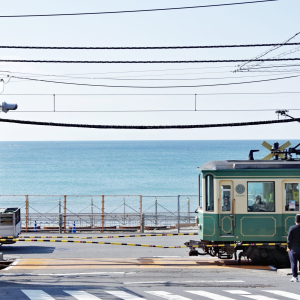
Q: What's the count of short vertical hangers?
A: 2